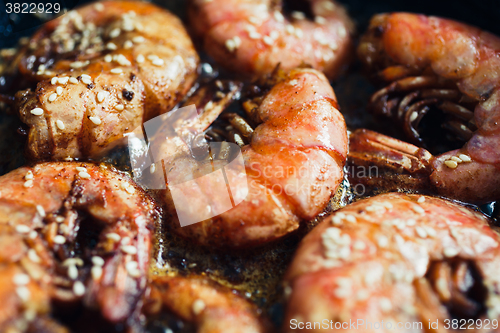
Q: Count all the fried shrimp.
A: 7